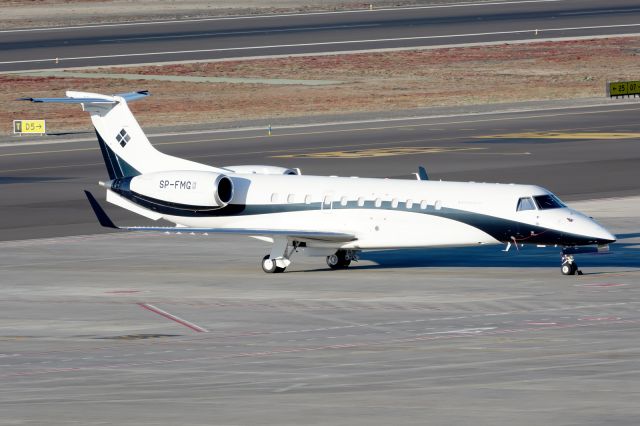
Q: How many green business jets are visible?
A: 0